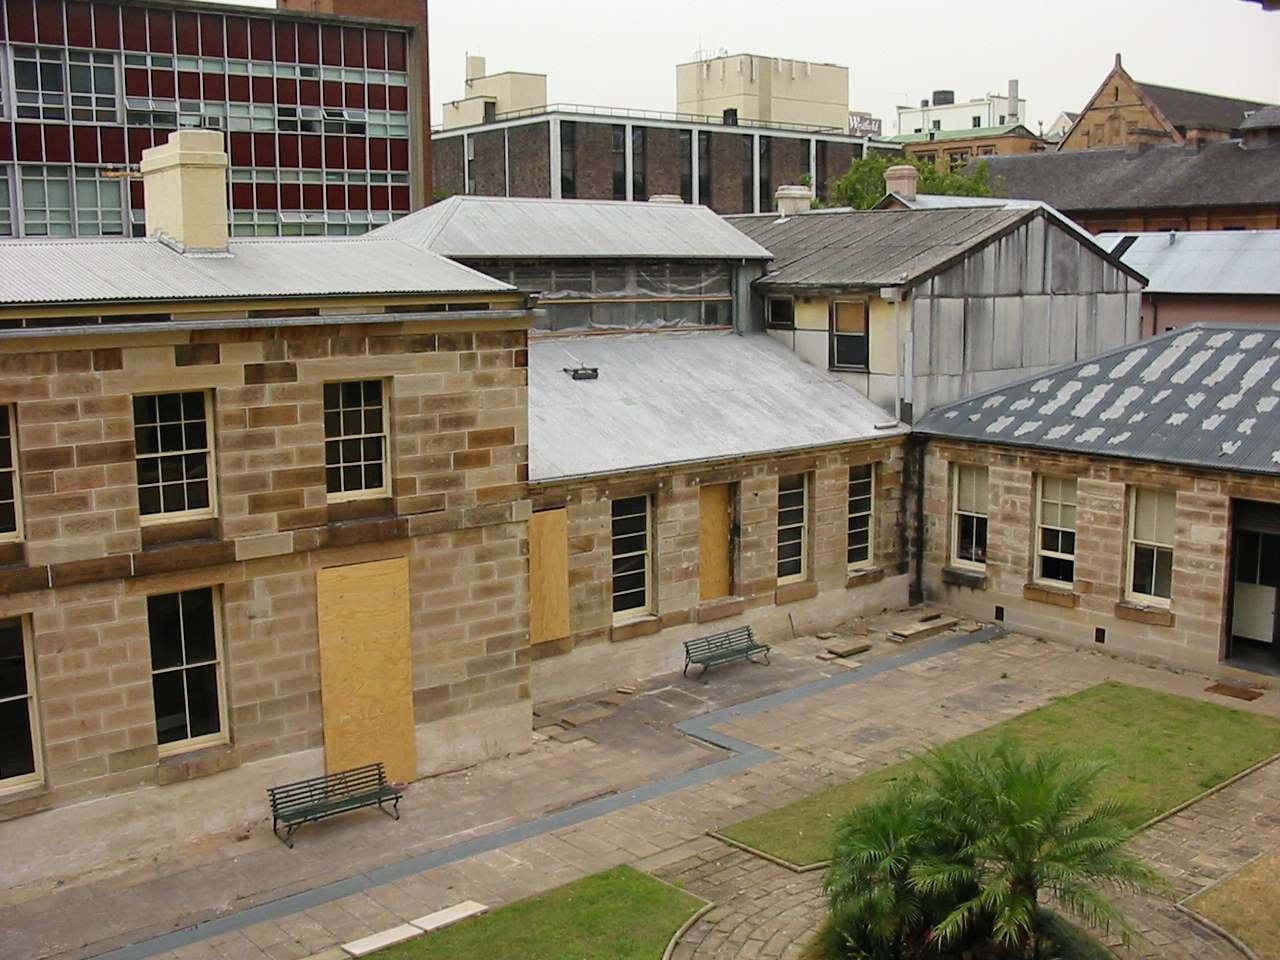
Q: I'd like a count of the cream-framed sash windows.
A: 11